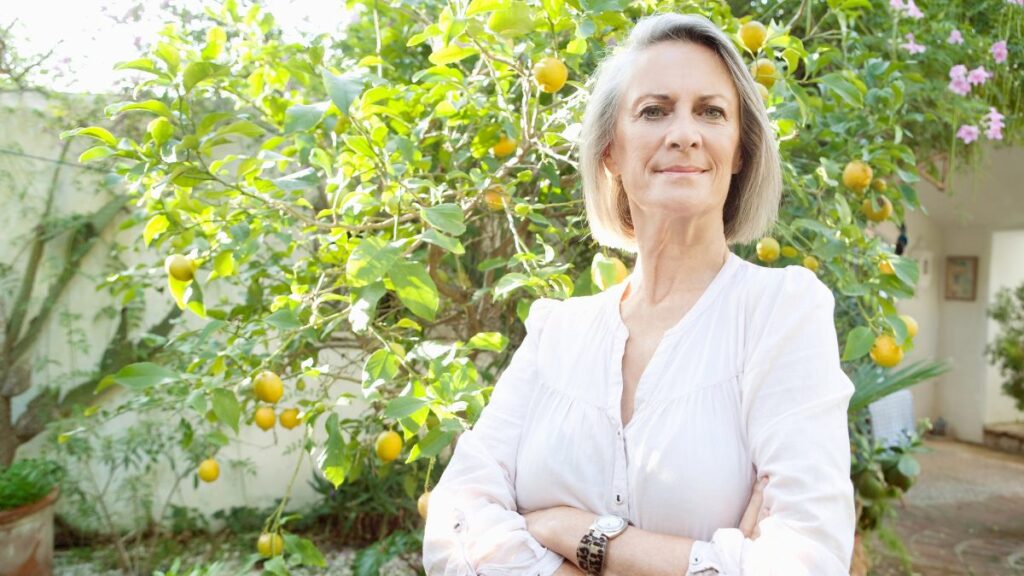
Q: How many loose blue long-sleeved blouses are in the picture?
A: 0